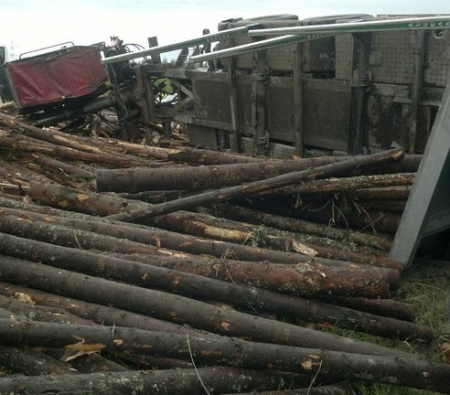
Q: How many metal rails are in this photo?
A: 3